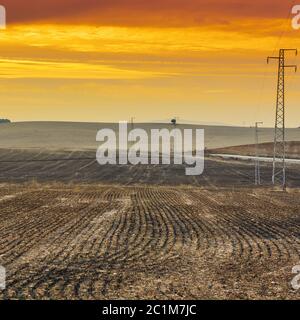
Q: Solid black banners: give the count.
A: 1